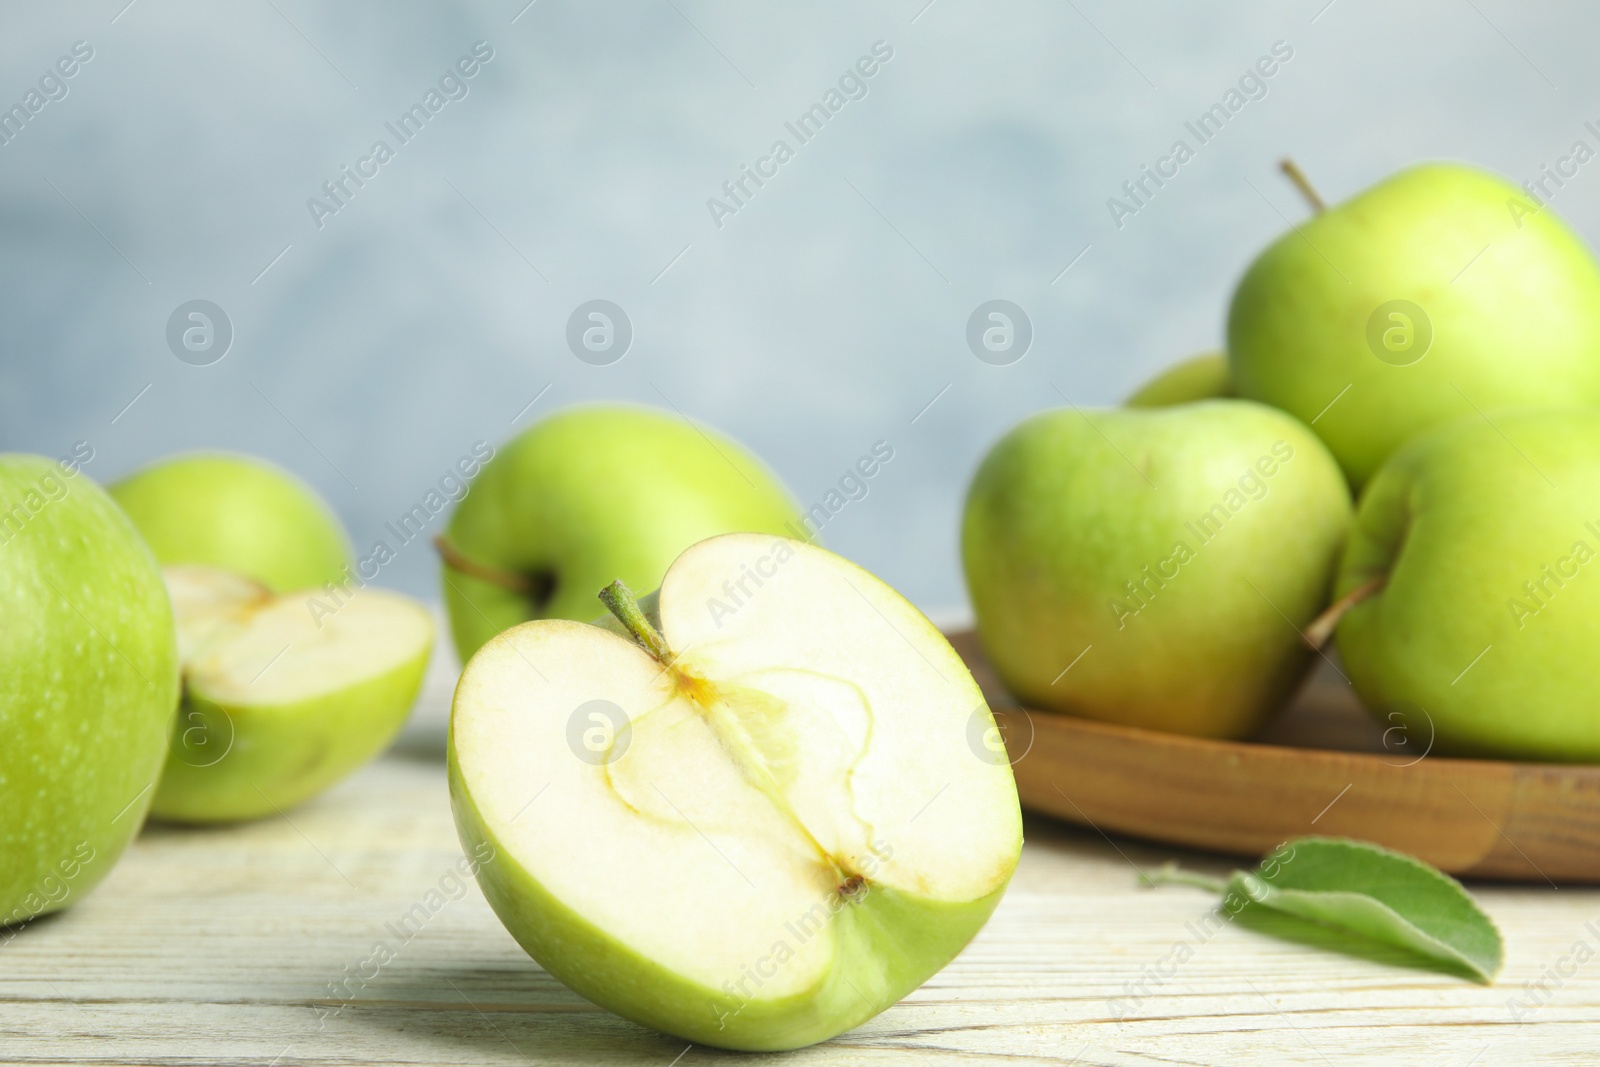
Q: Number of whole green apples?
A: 7